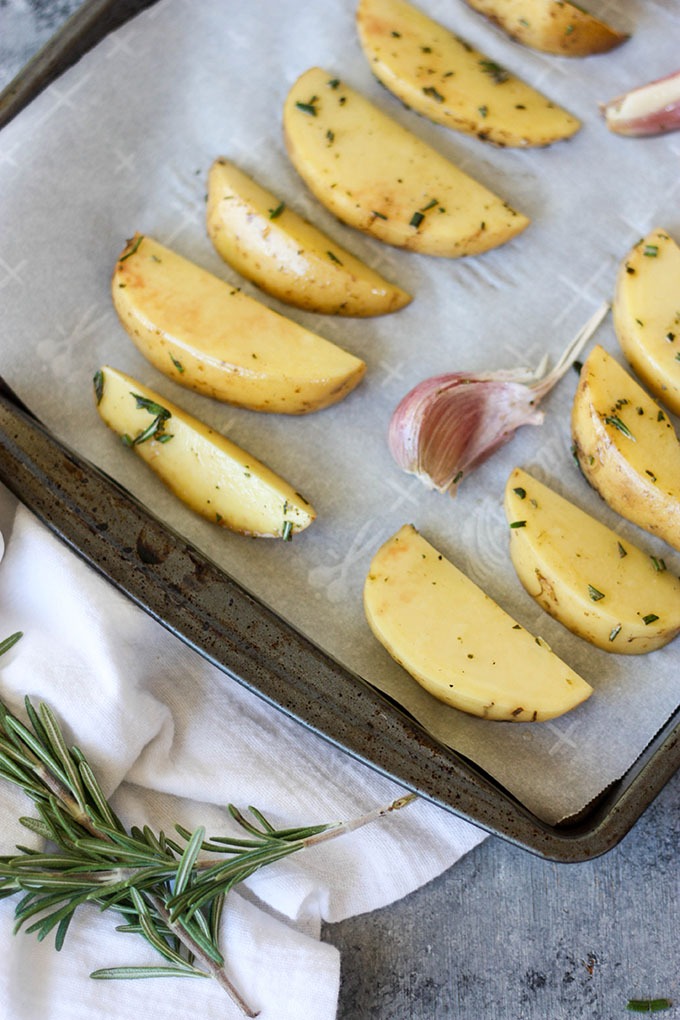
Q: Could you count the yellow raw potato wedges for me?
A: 10